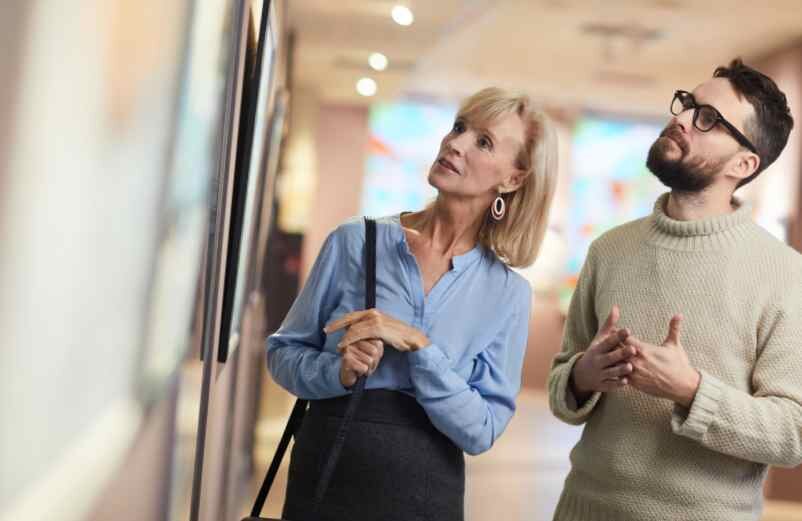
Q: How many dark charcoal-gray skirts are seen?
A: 1